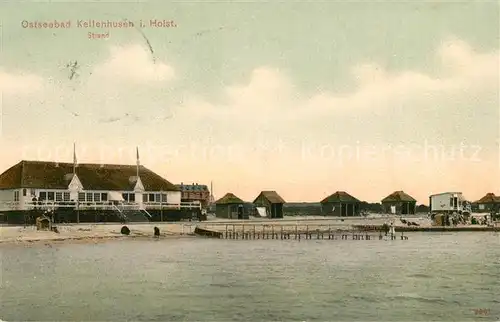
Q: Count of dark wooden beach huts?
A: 5